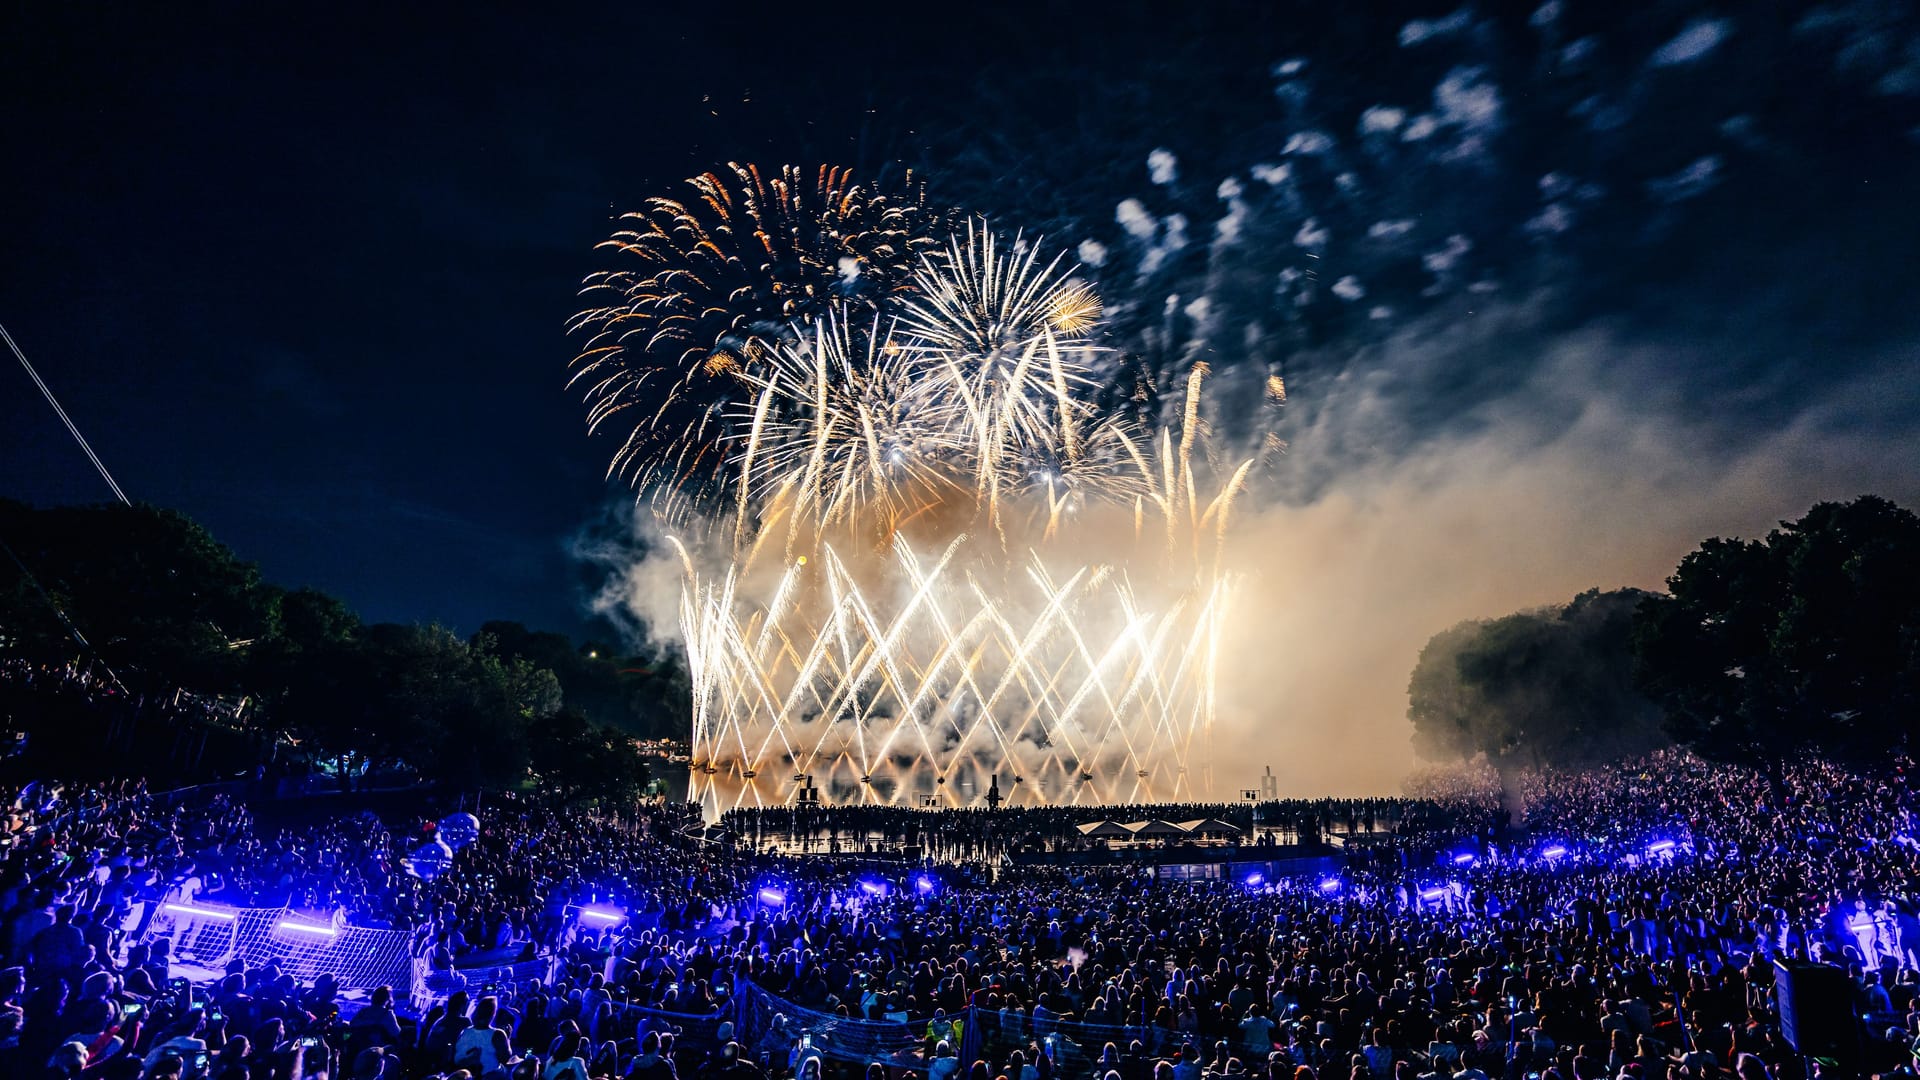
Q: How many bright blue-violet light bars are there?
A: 13